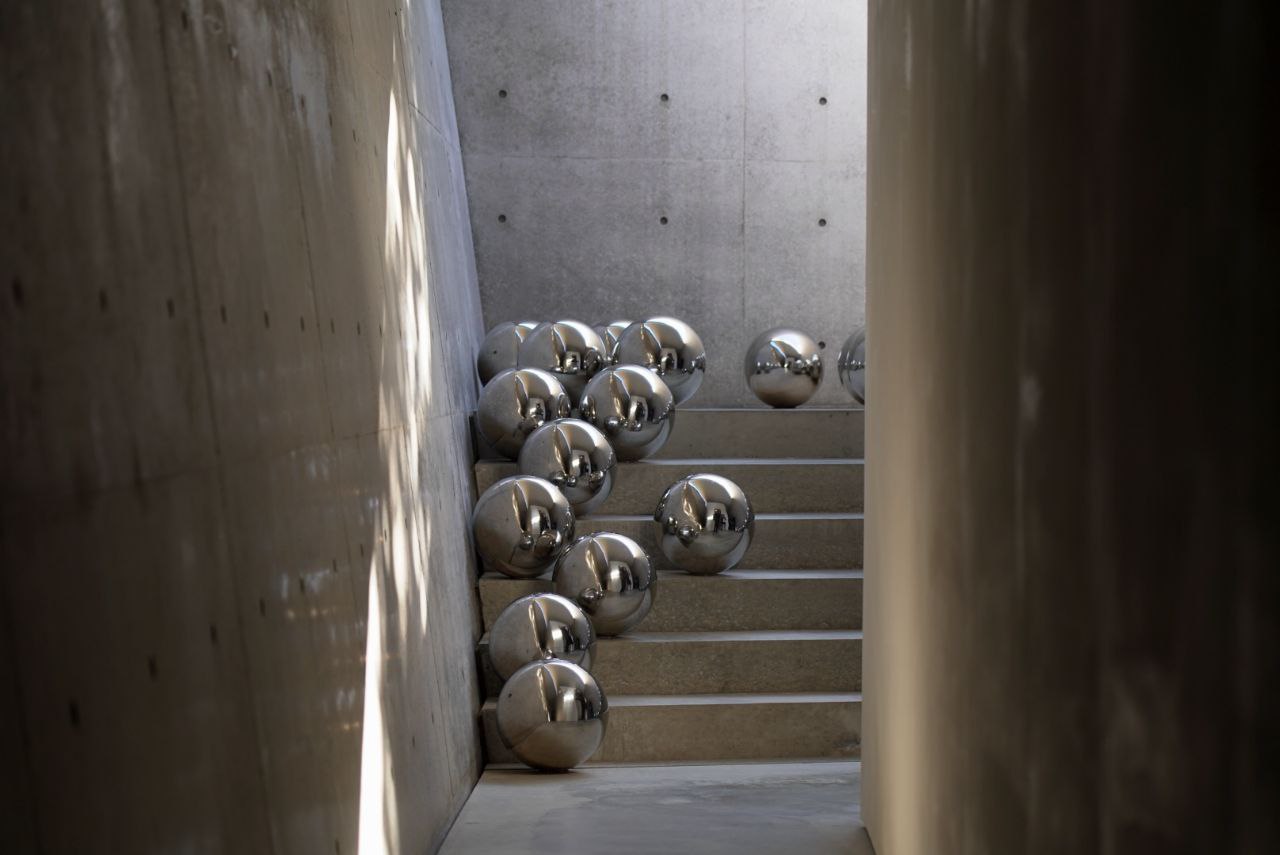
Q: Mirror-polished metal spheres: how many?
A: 14